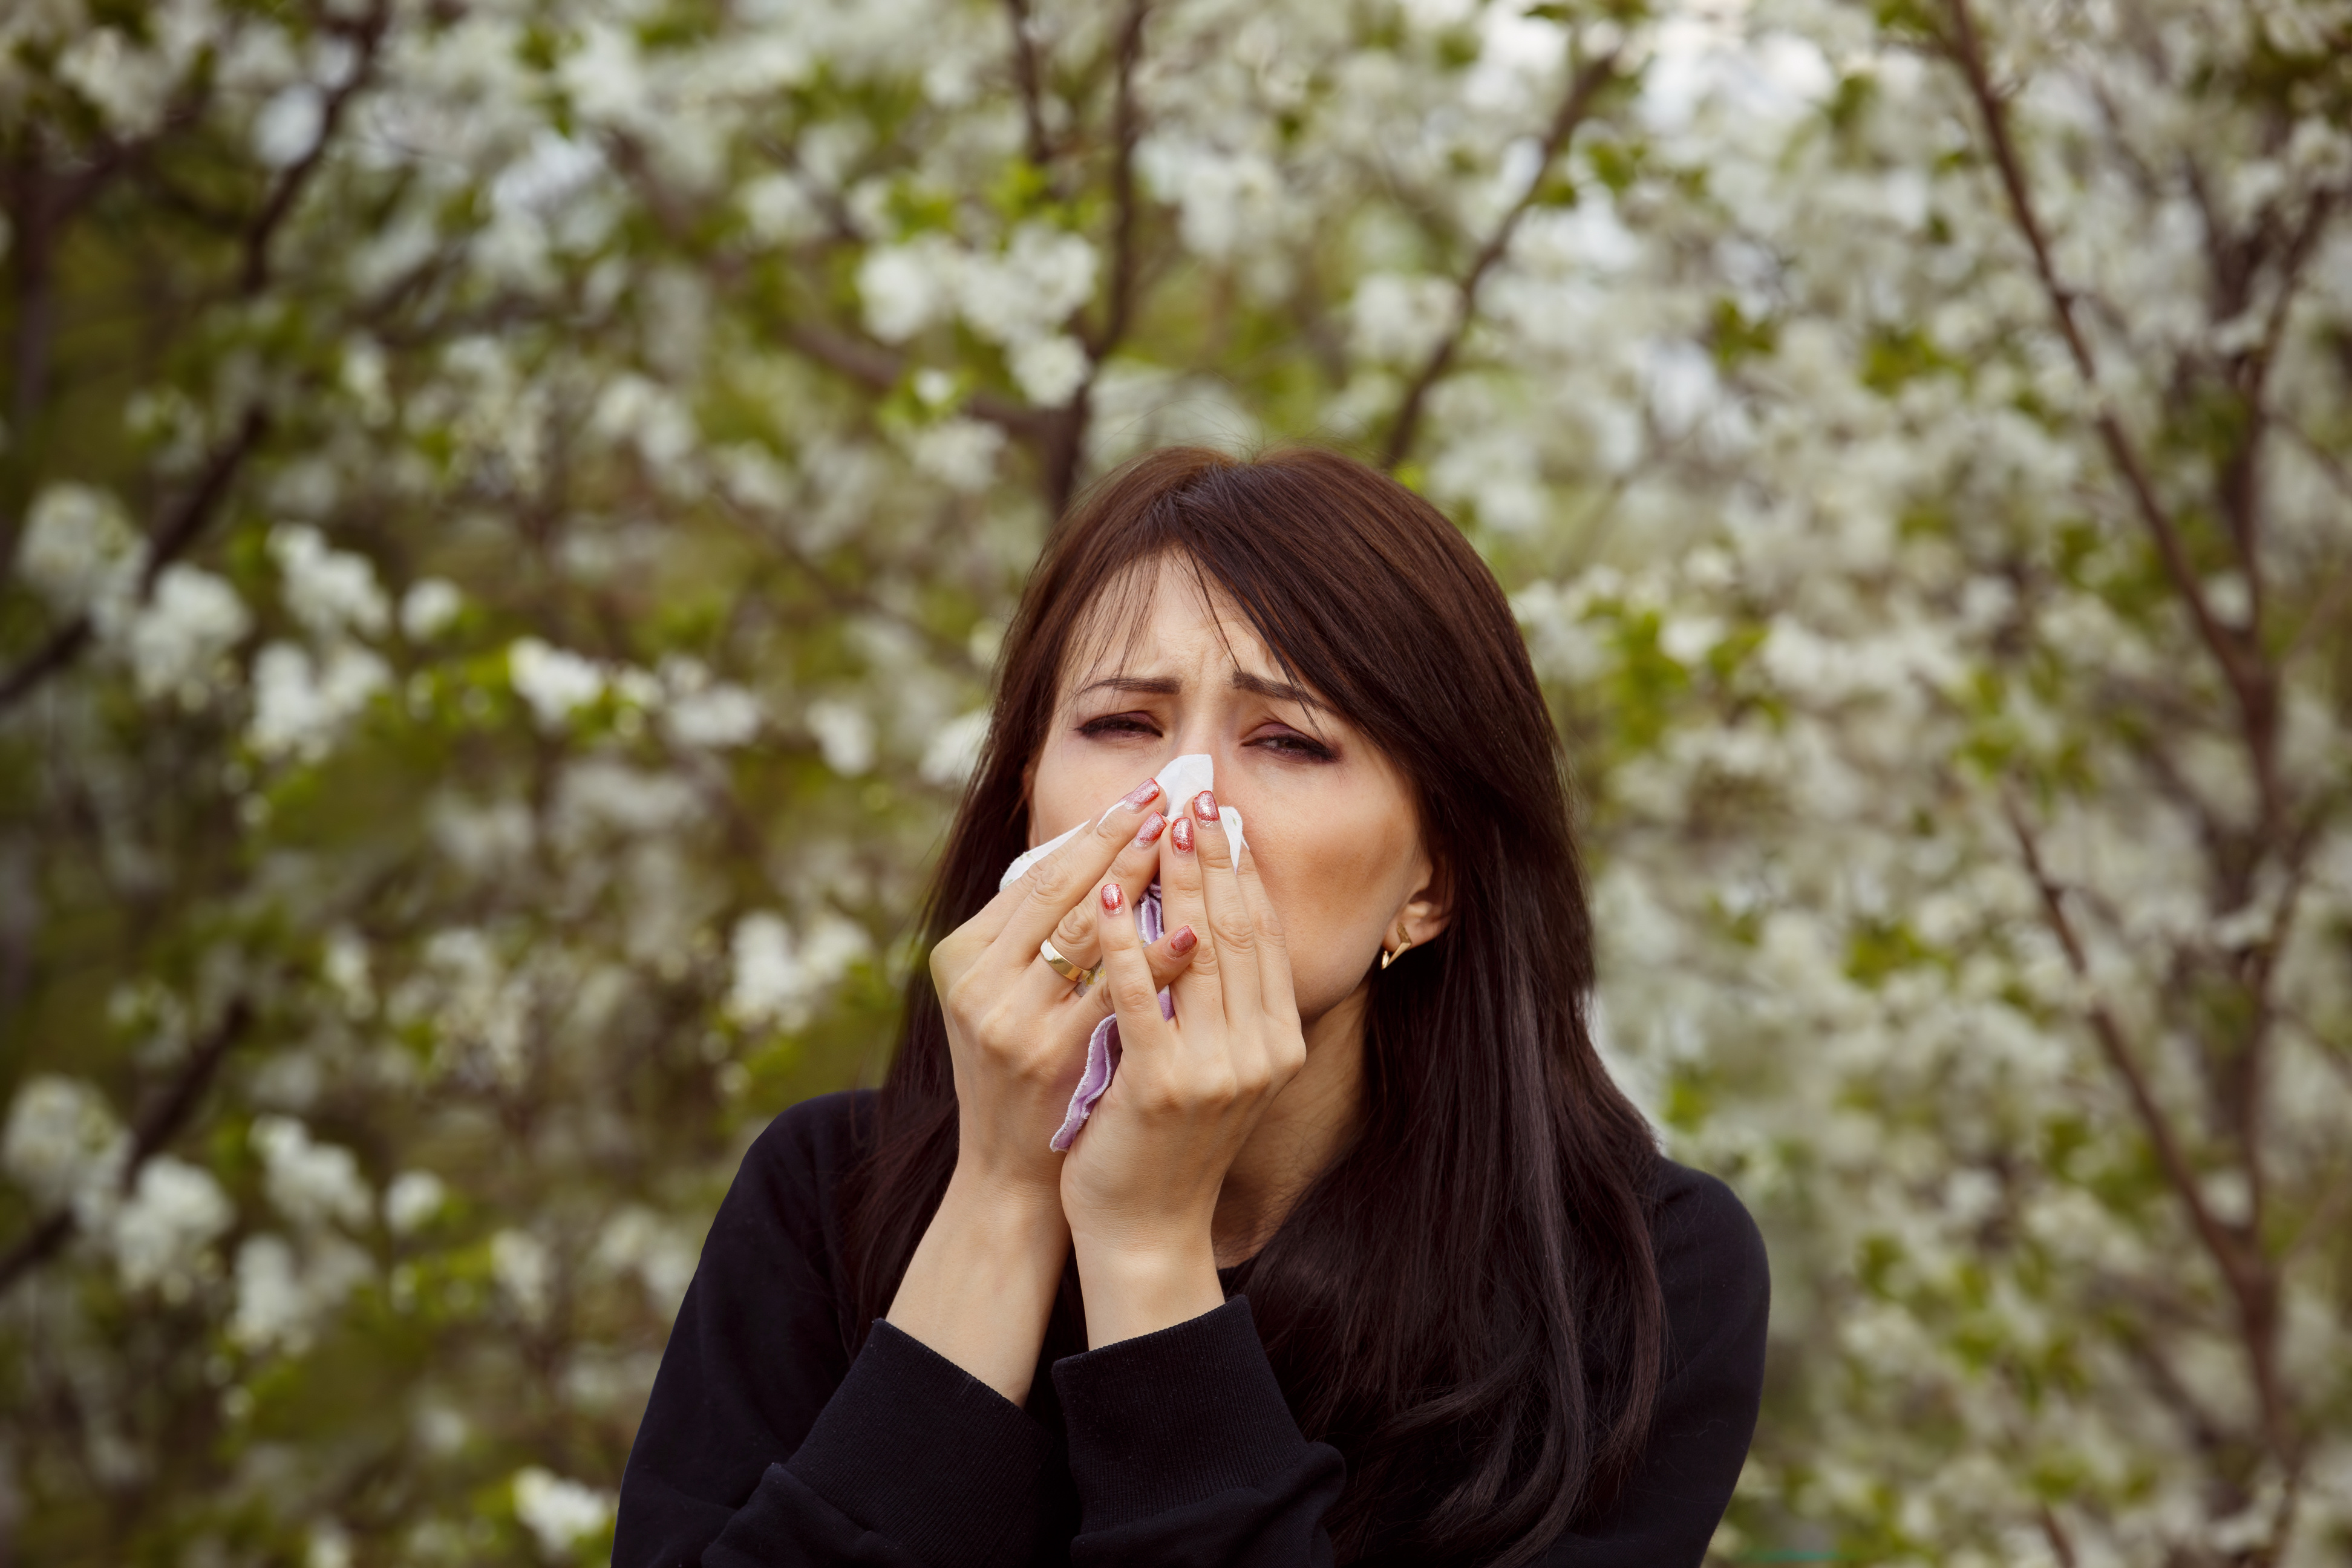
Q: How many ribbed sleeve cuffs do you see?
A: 2